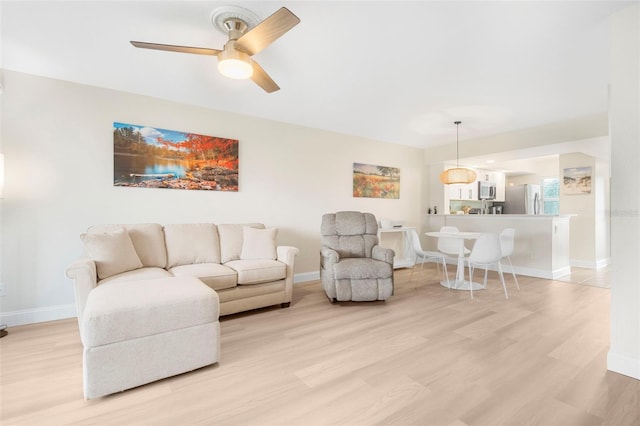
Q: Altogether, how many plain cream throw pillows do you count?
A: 2